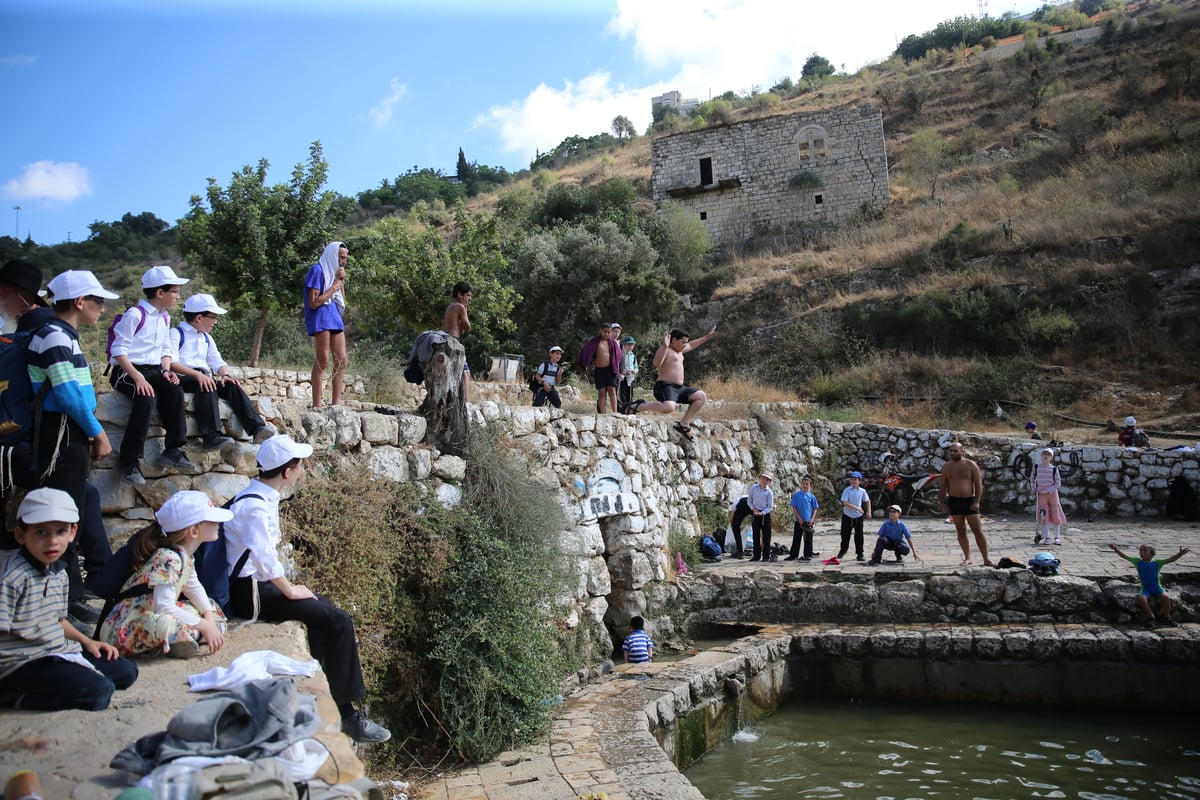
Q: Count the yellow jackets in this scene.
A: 0